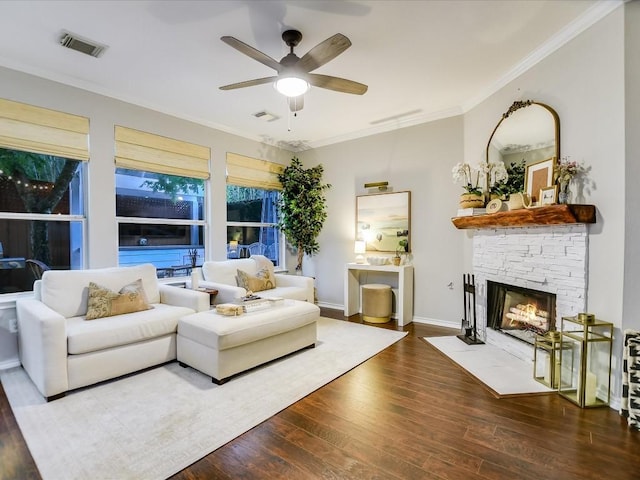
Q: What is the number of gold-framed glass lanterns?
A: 2